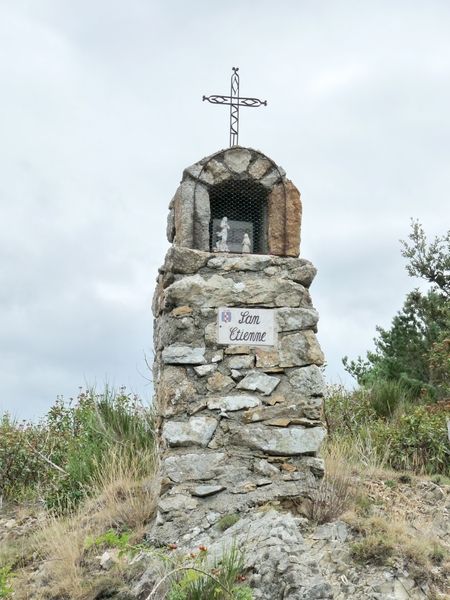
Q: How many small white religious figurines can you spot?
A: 2